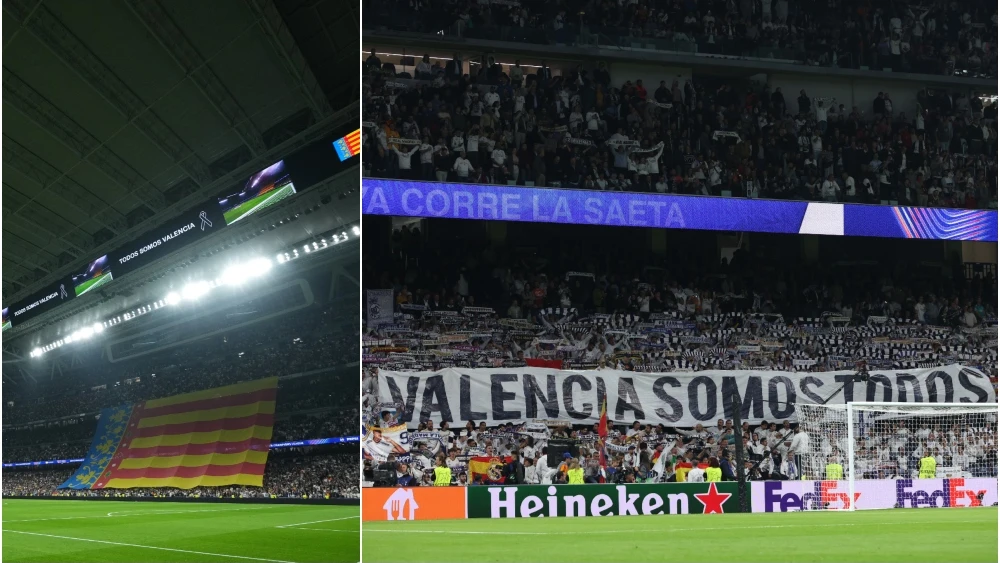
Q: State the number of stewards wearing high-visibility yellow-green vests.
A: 5